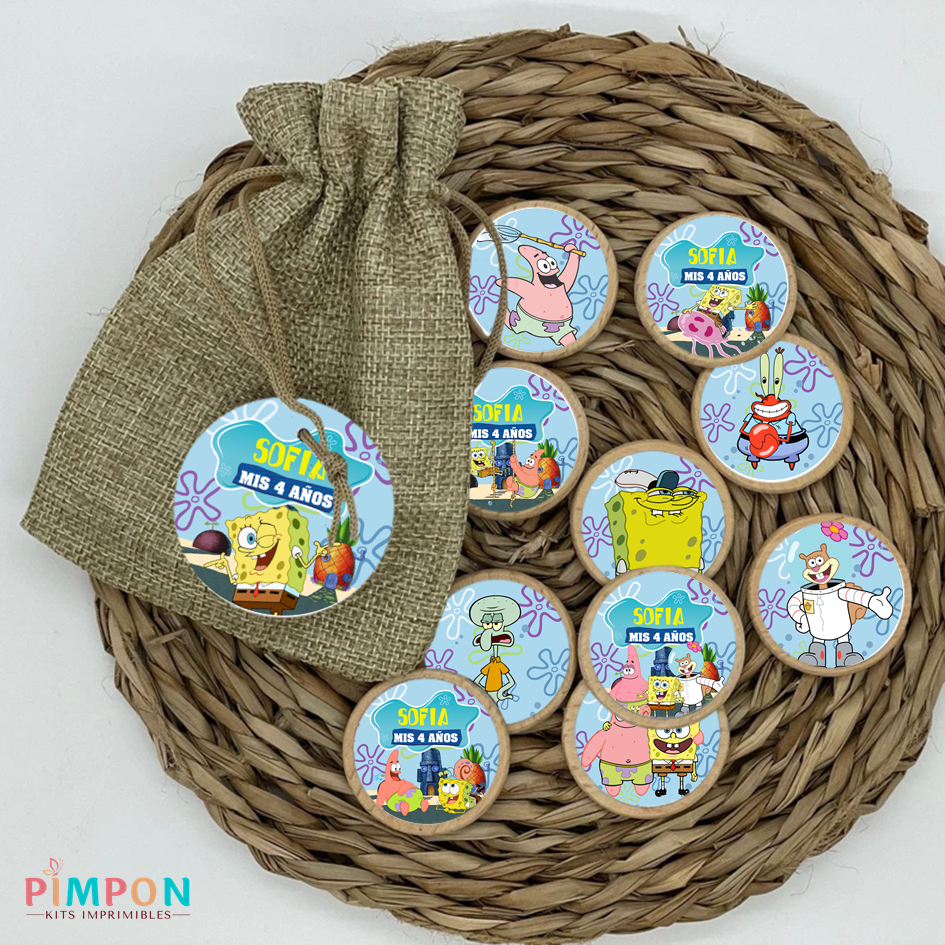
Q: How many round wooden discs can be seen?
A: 10